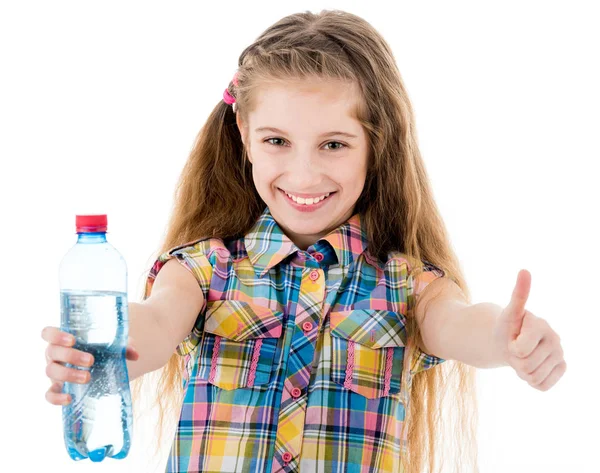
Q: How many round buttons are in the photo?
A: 5